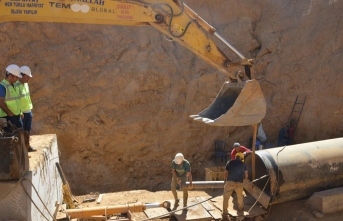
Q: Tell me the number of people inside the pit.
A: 3